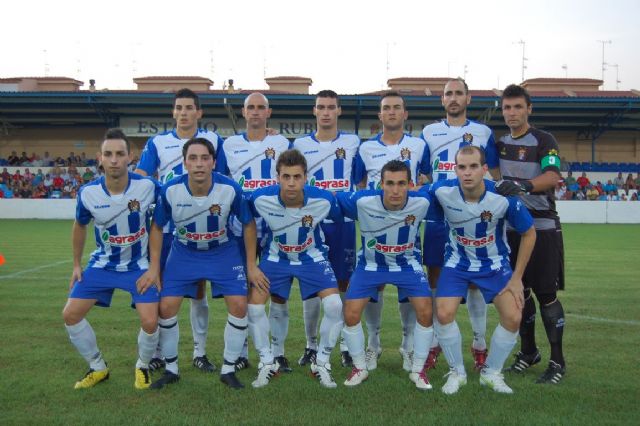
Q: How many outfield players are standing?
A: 5